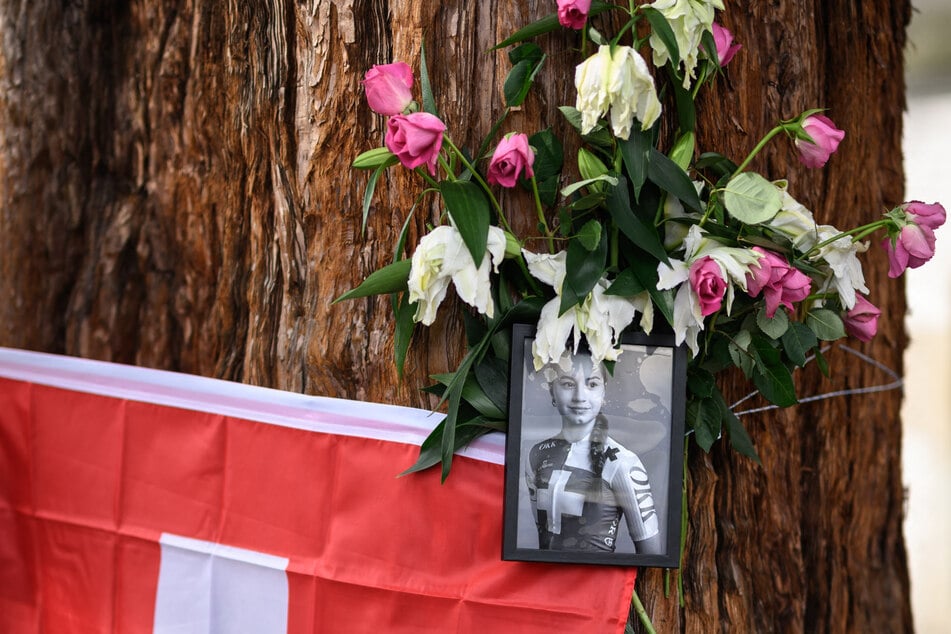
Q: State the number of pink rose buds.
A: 12